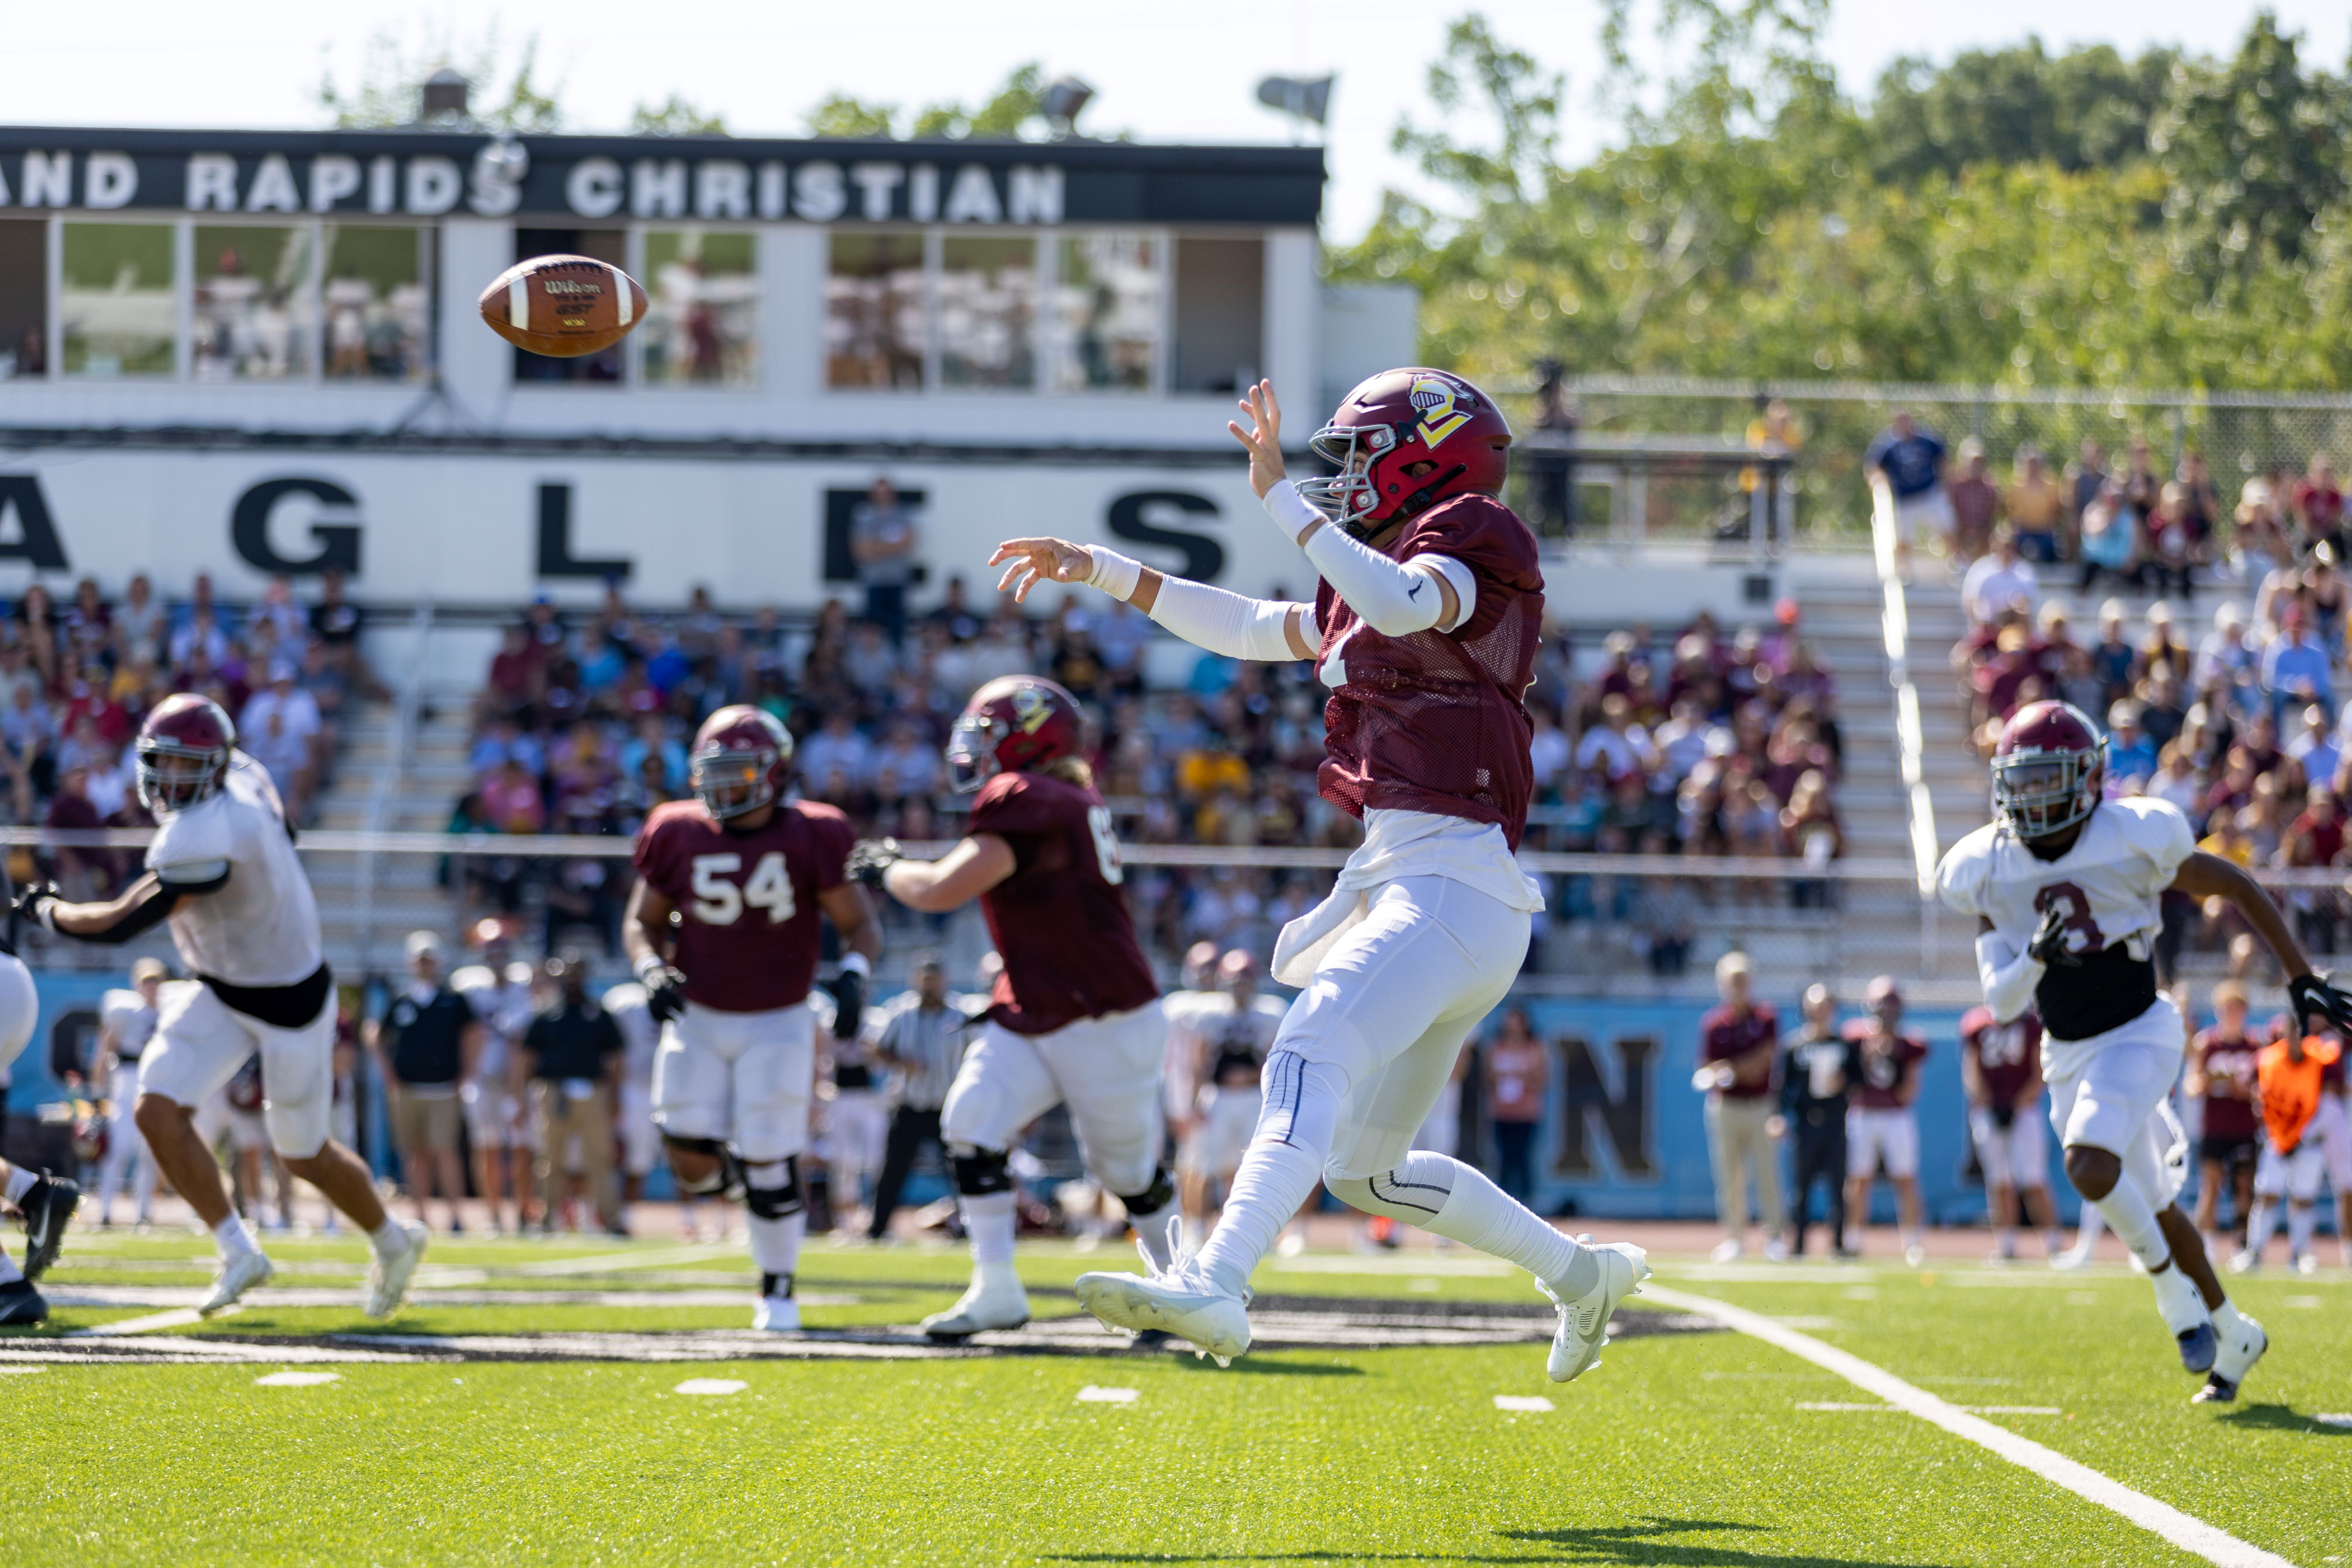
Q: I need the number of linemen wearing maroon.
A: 2